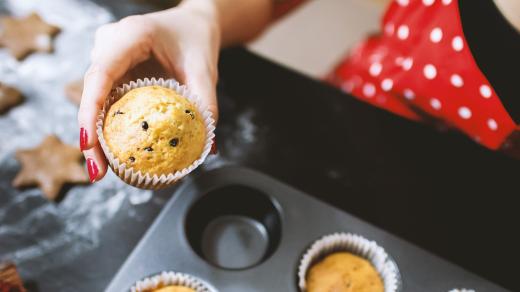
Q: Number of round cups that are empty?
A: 1